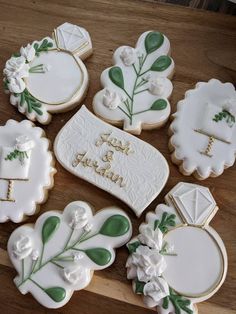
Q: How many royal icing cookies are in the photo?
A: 7